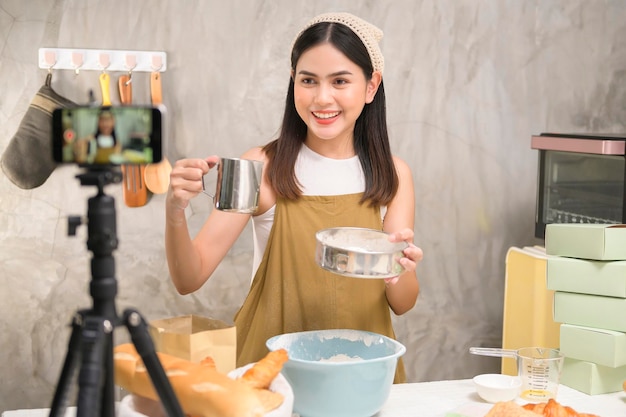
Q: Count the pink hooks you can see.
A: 5